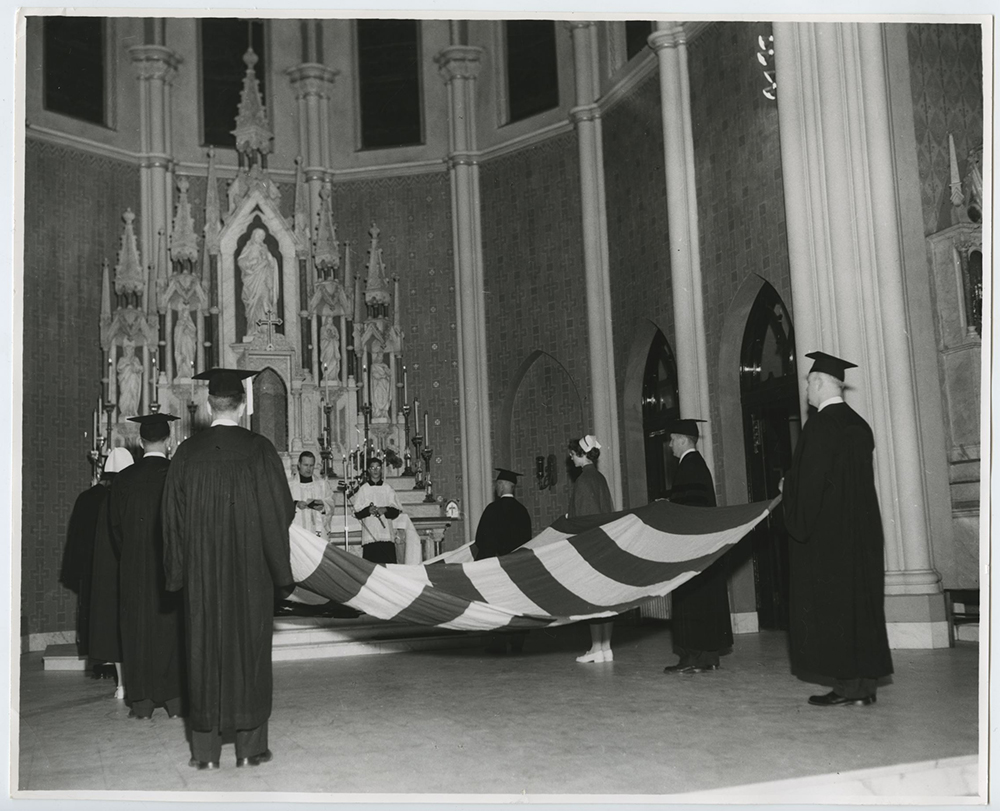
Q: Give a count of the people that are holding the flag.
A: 8